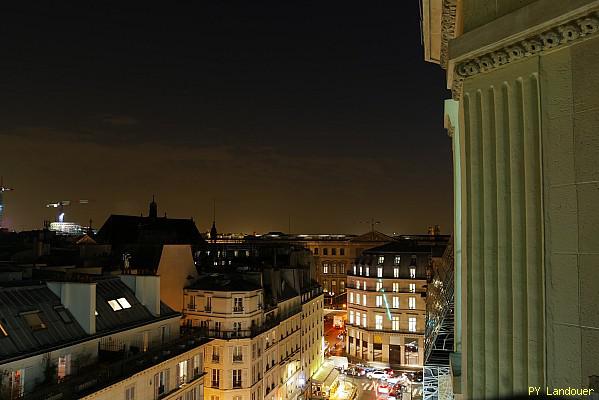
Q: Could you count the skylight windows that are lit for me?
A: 2